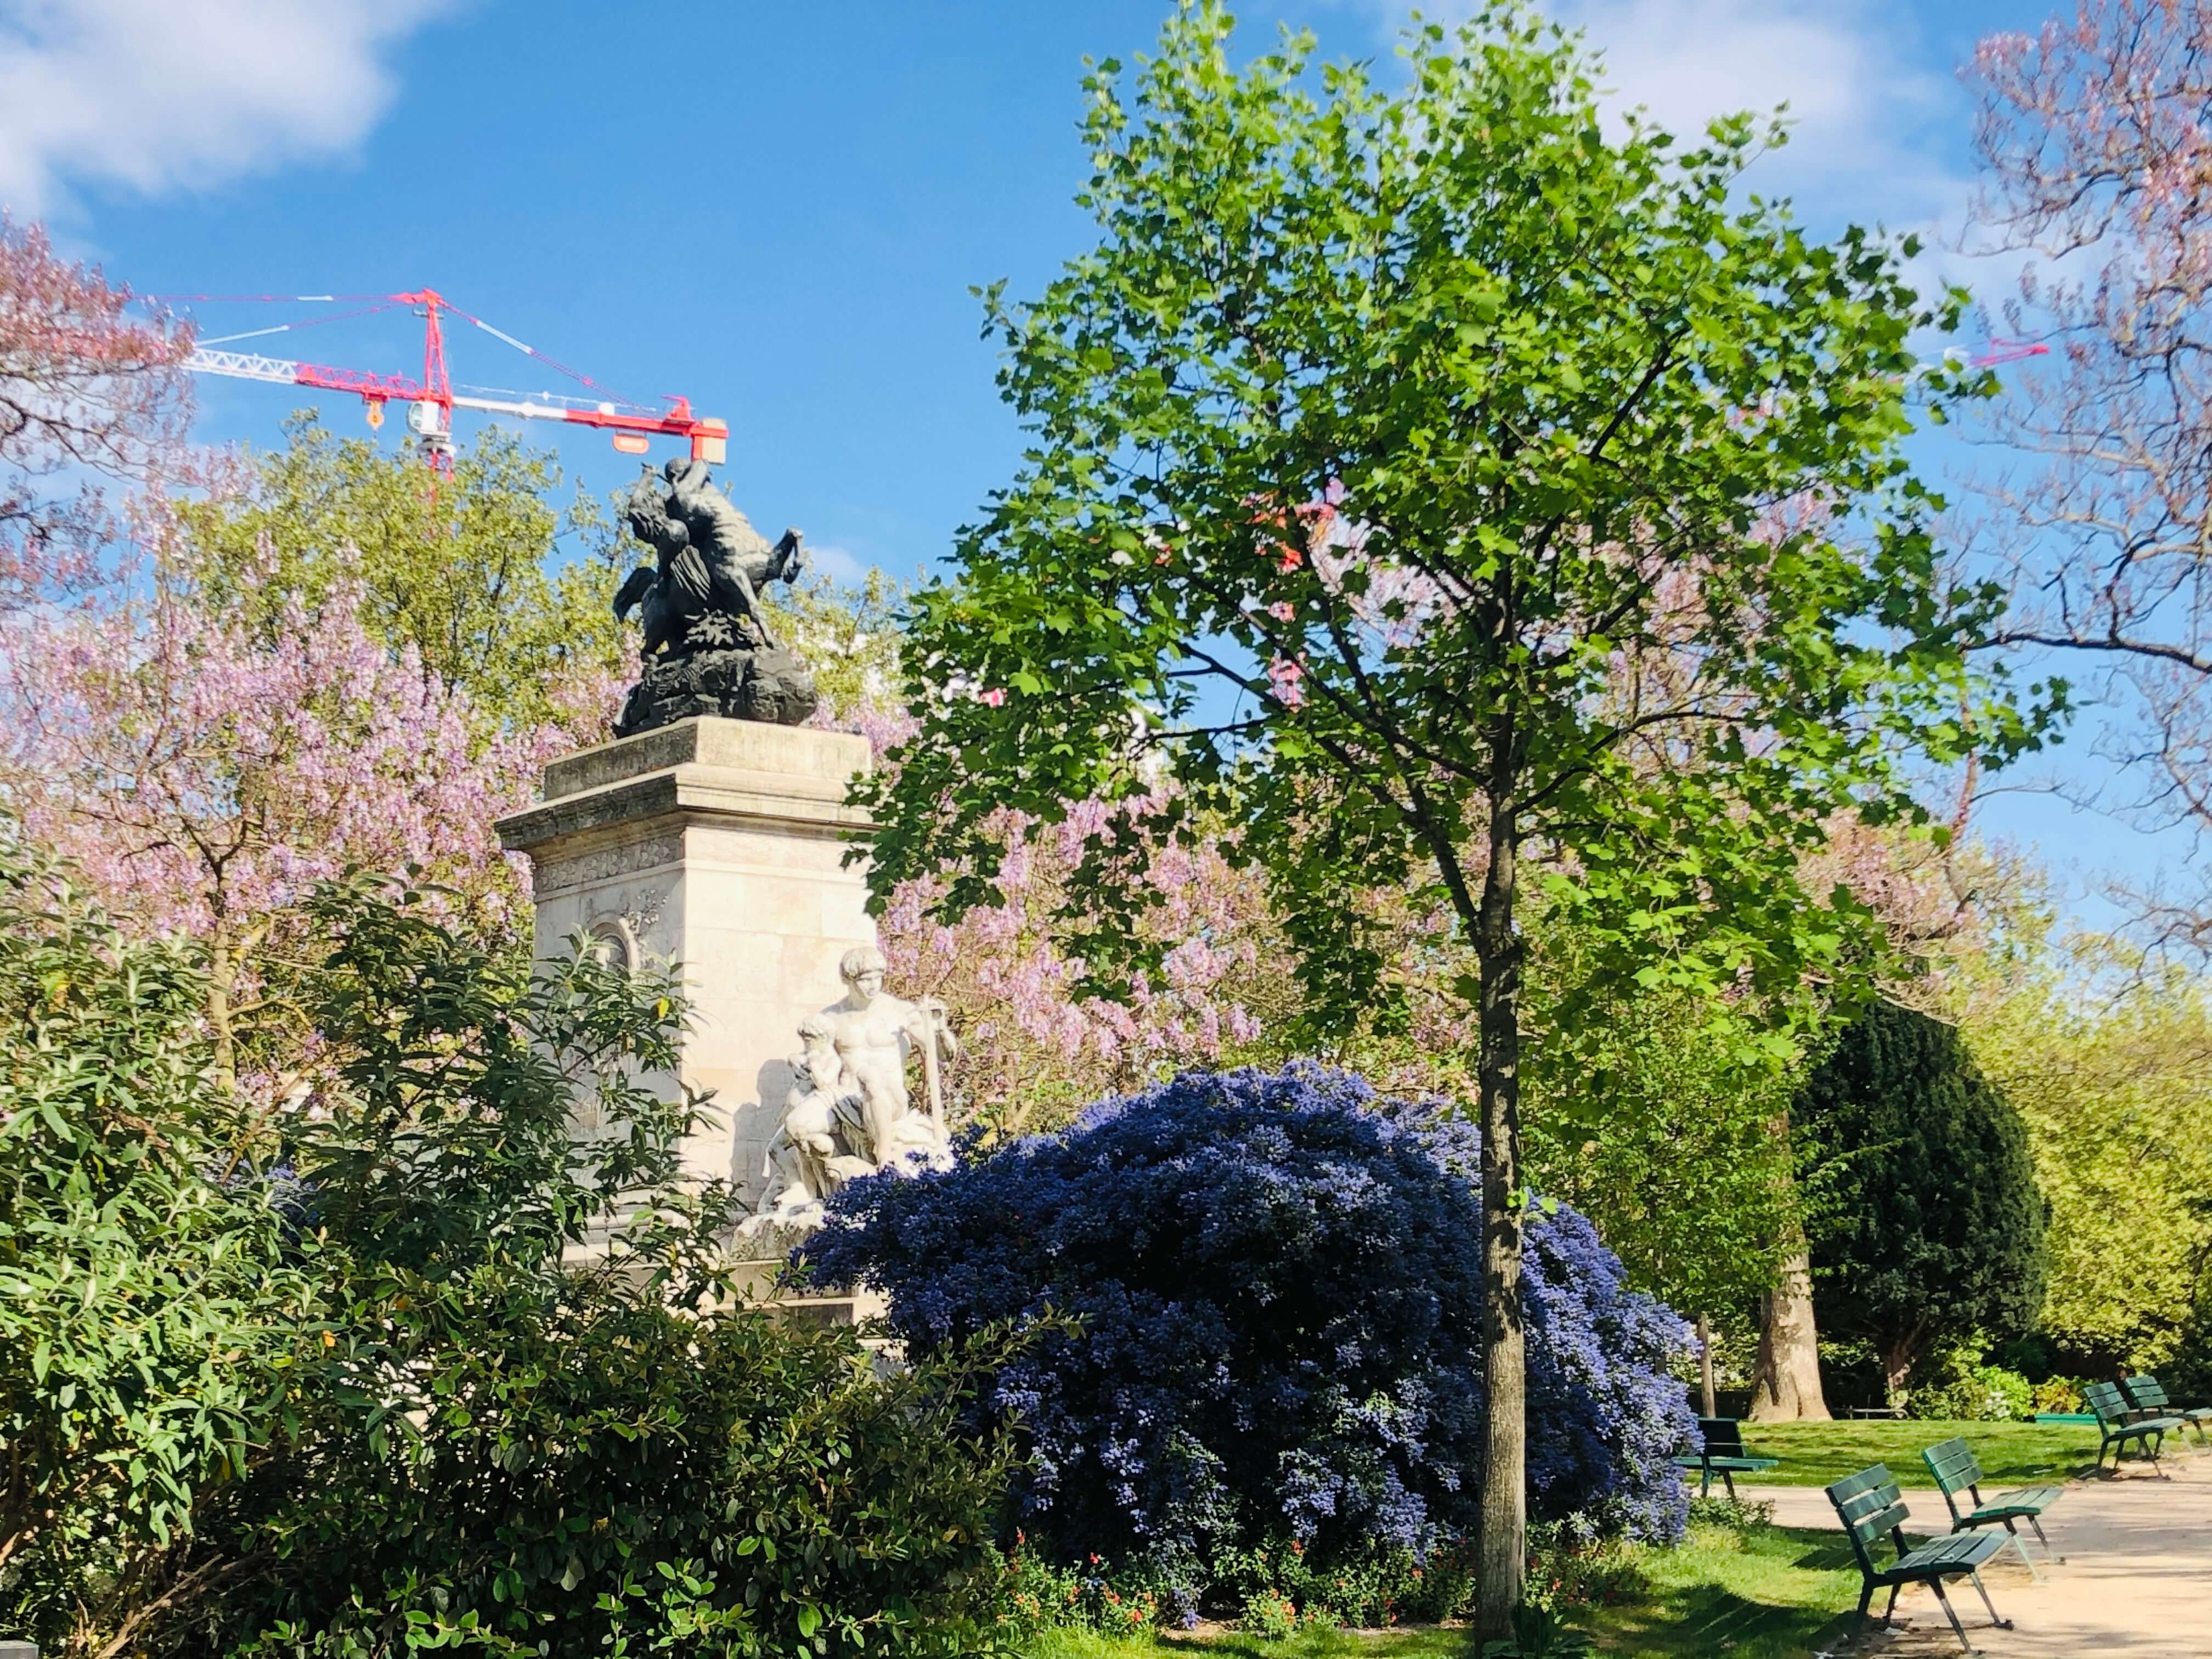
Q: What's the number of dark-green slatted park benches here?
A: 5